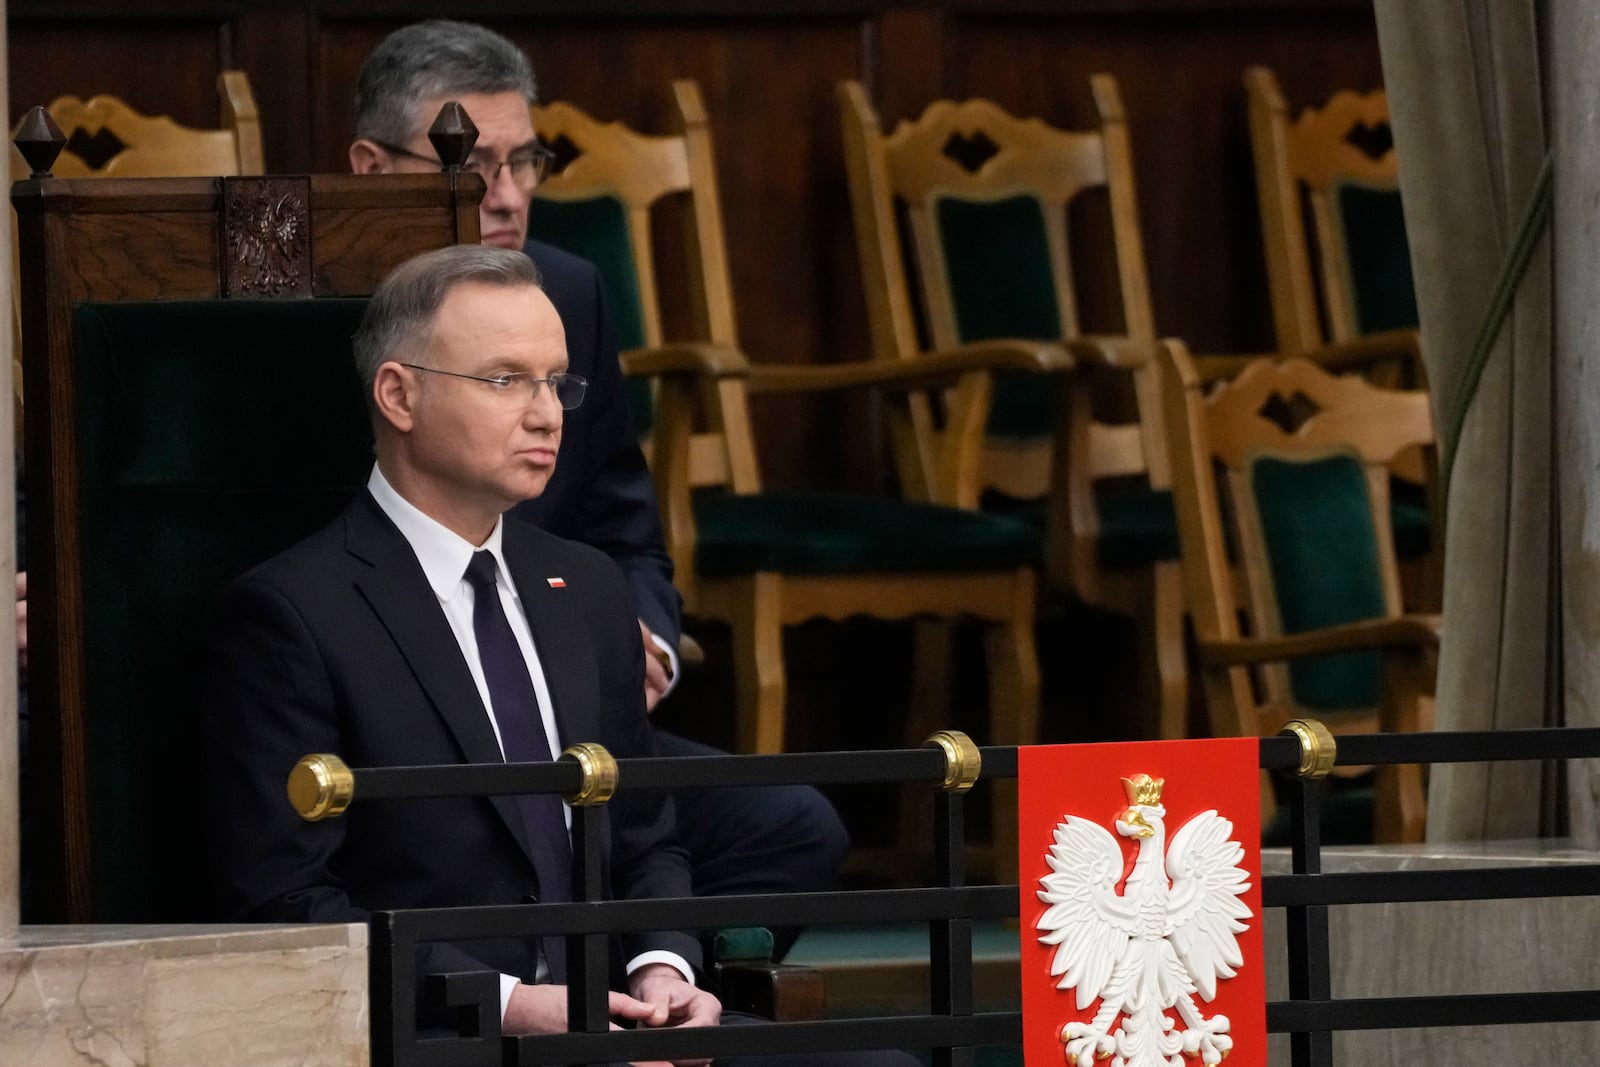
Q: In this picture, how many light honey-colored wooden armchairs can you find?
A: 5